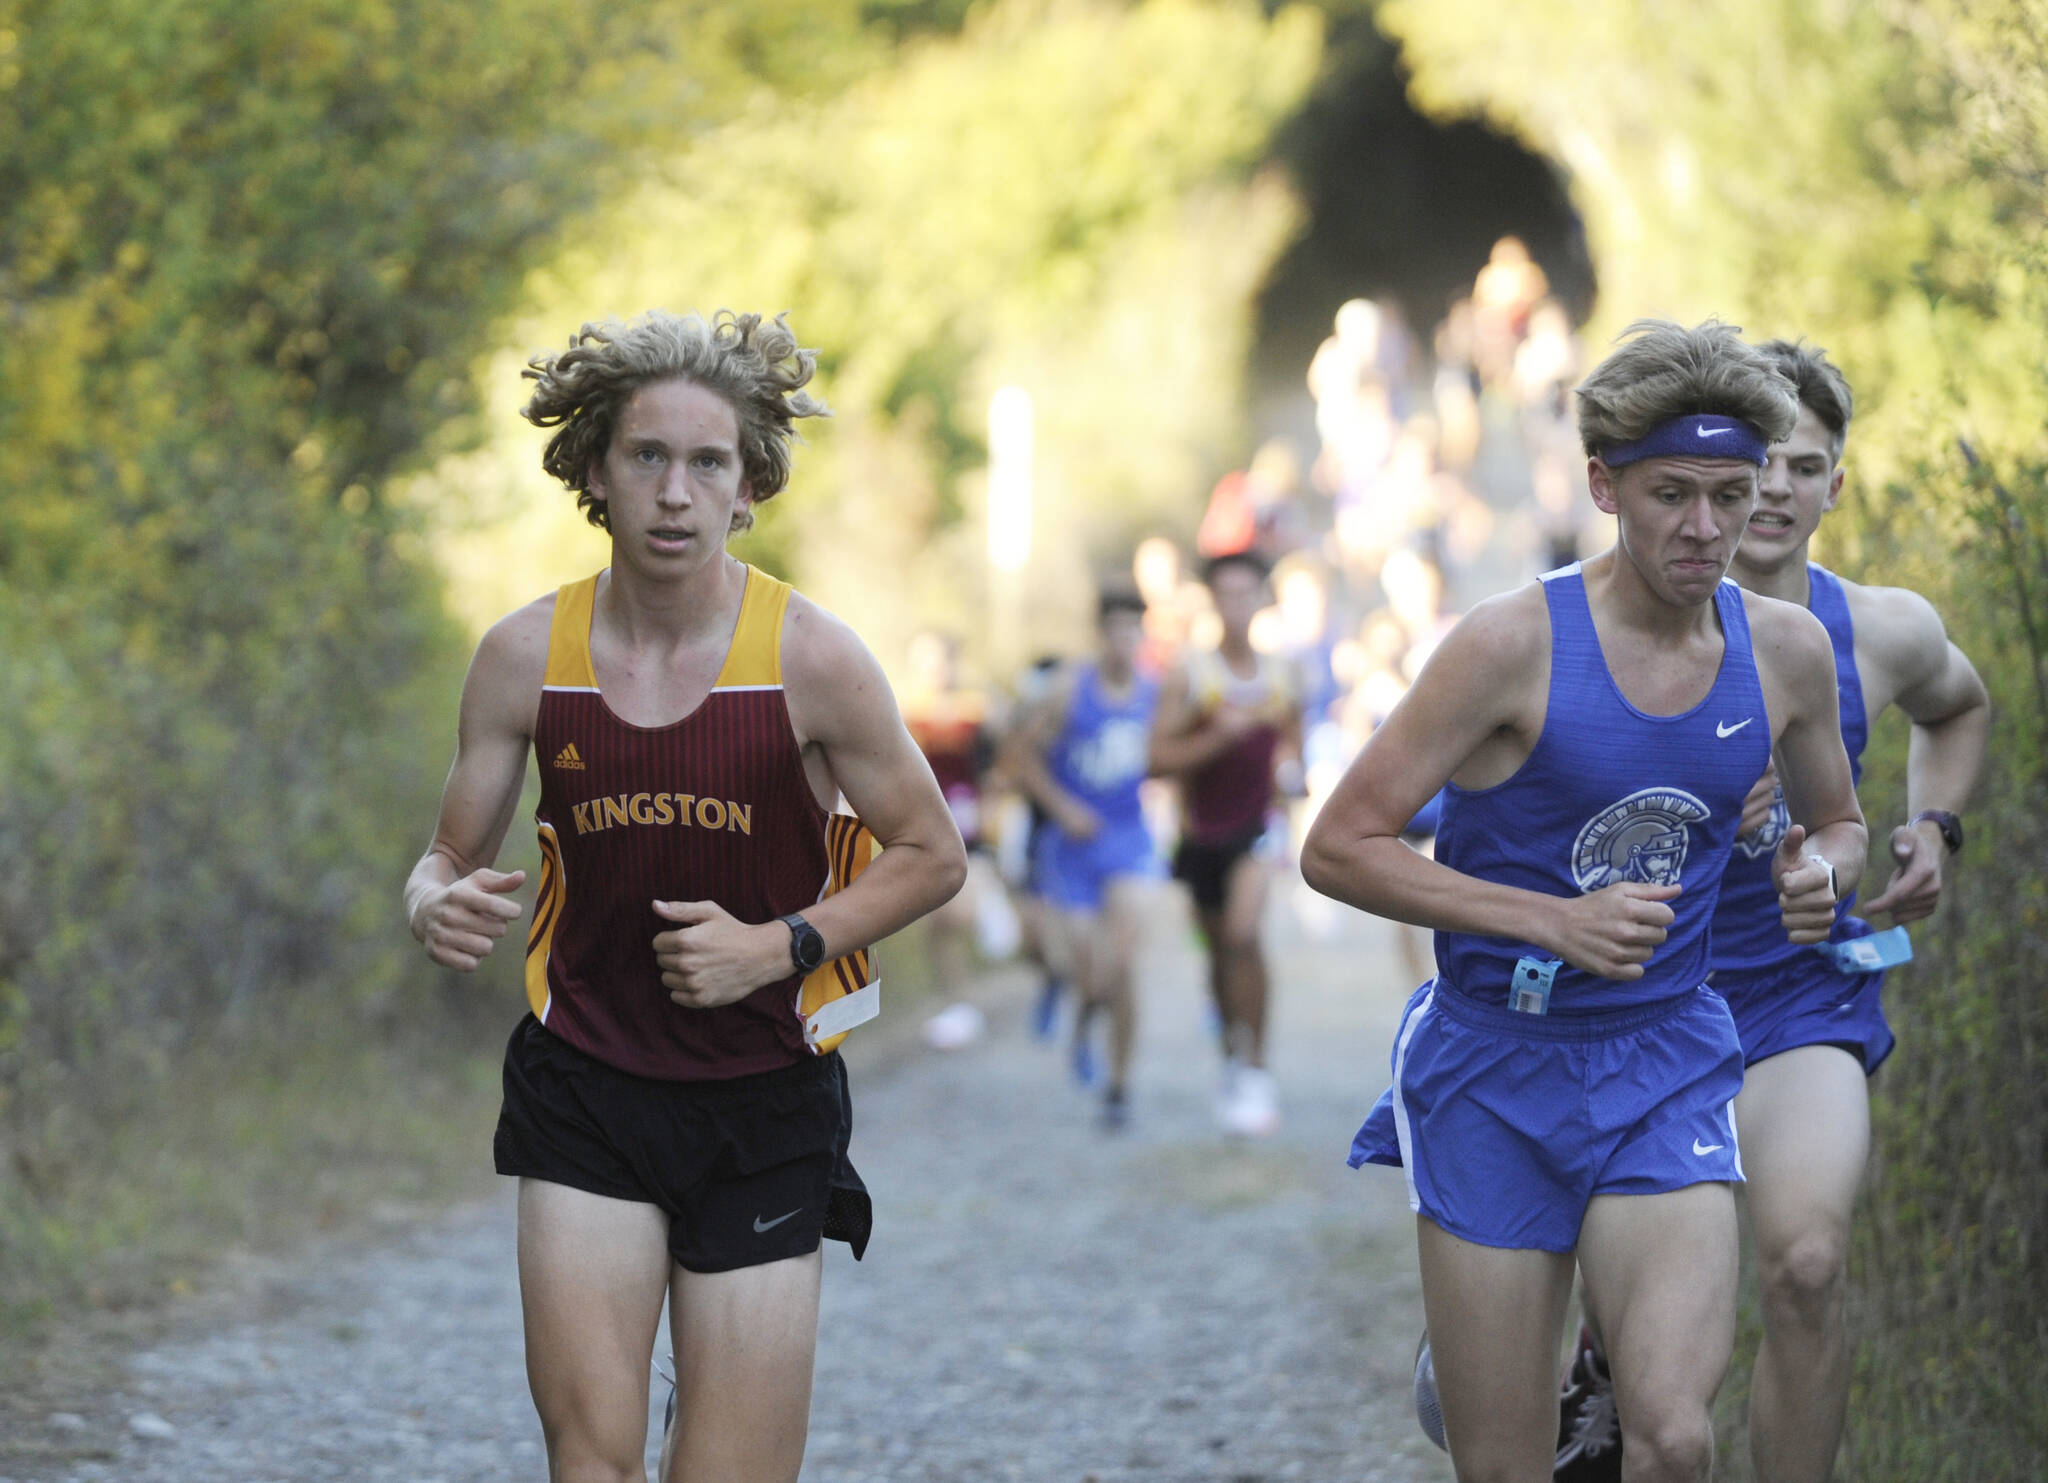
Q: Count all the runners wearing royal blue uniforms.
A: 3